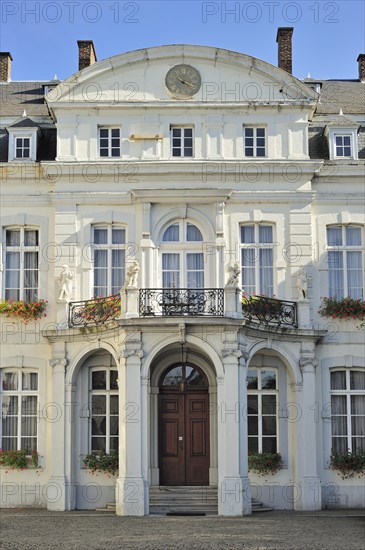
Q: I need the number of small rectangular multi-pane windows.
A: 5